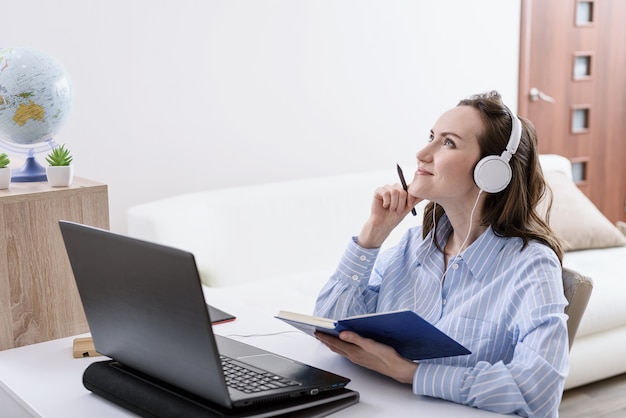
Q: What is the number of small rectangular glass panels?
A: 4